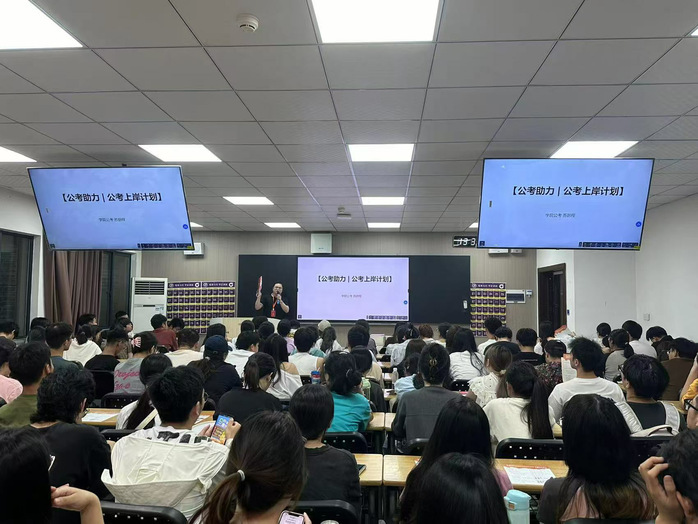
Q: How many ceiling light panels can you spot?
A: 13